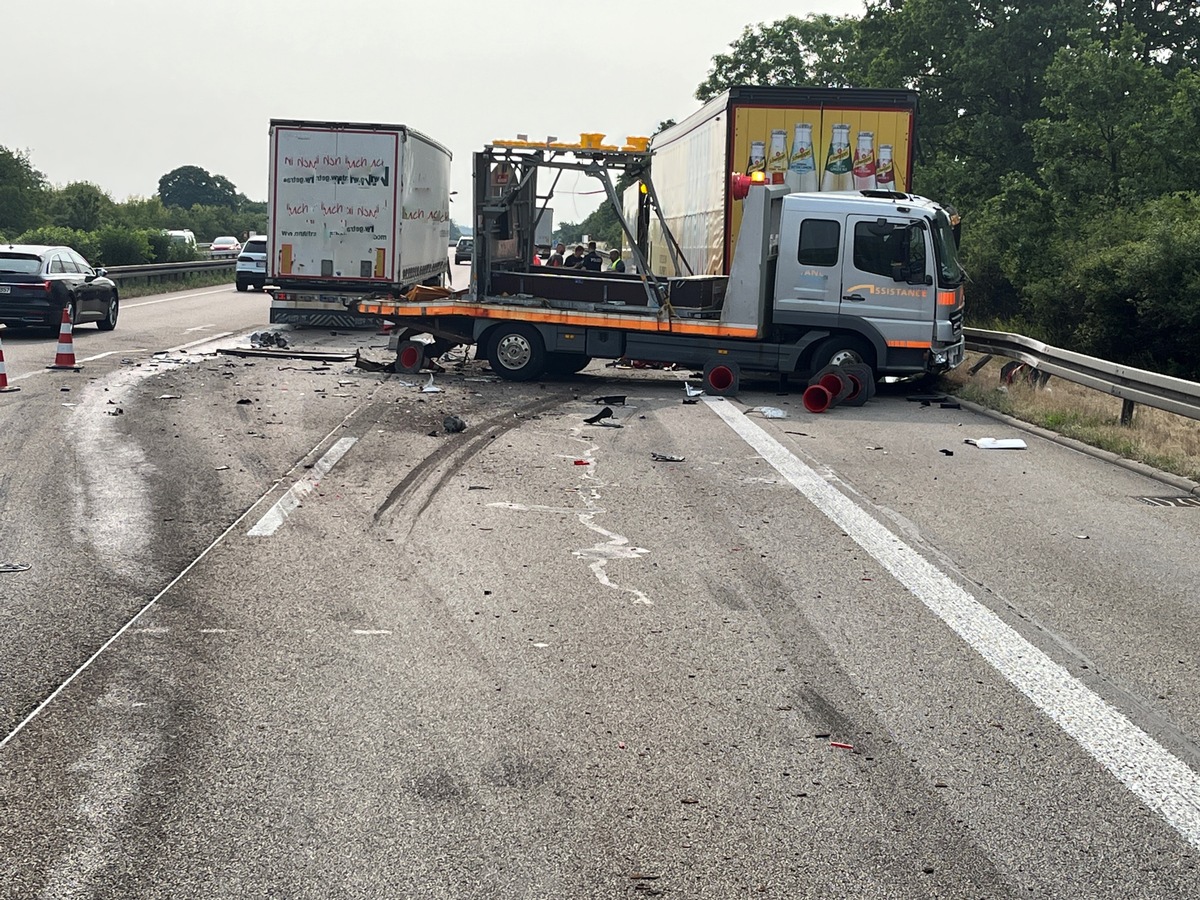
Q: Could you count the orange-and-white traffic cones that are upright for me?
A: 2